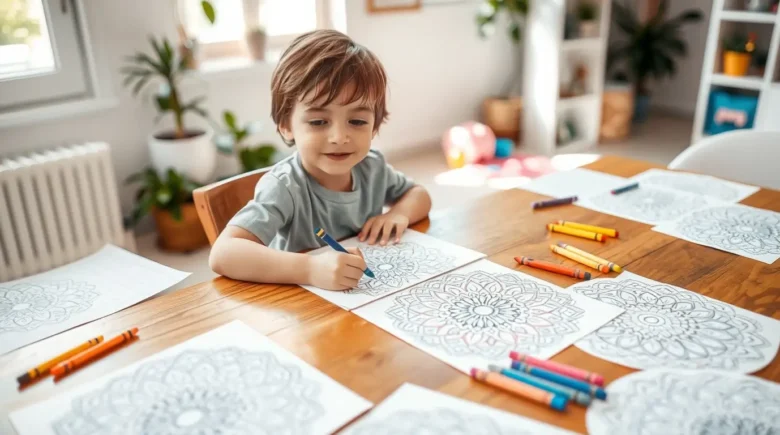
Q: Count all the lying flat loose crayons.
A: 13